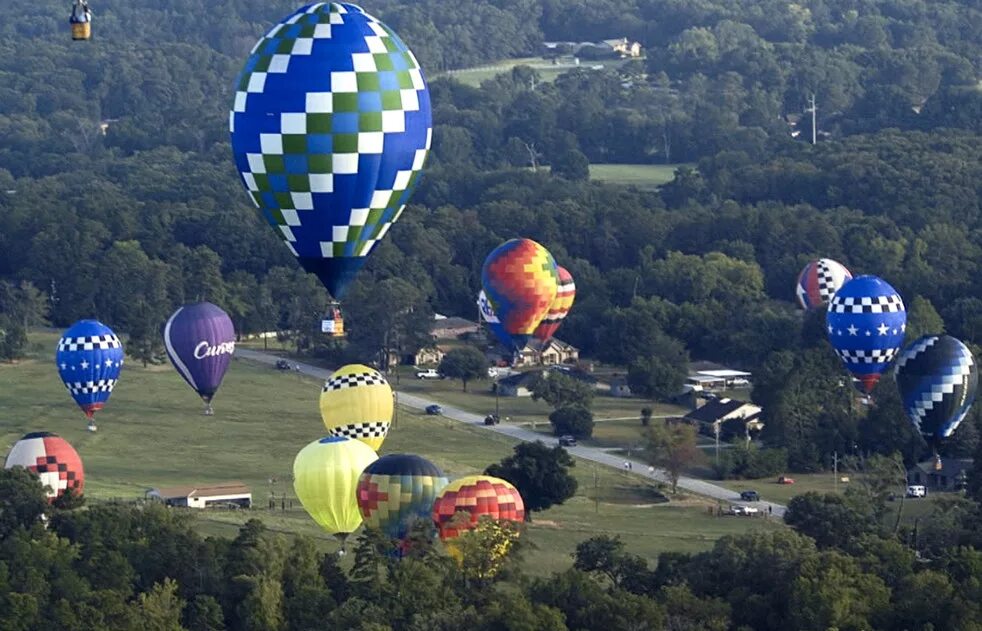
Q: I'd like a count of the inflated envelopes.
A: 14